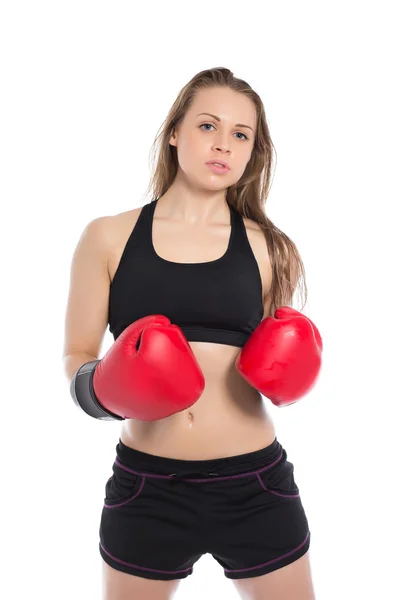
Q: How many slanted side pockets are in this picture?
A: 2